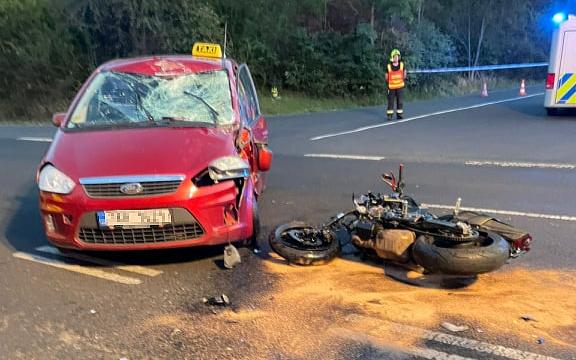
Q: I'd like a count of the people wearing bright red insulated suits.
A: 0